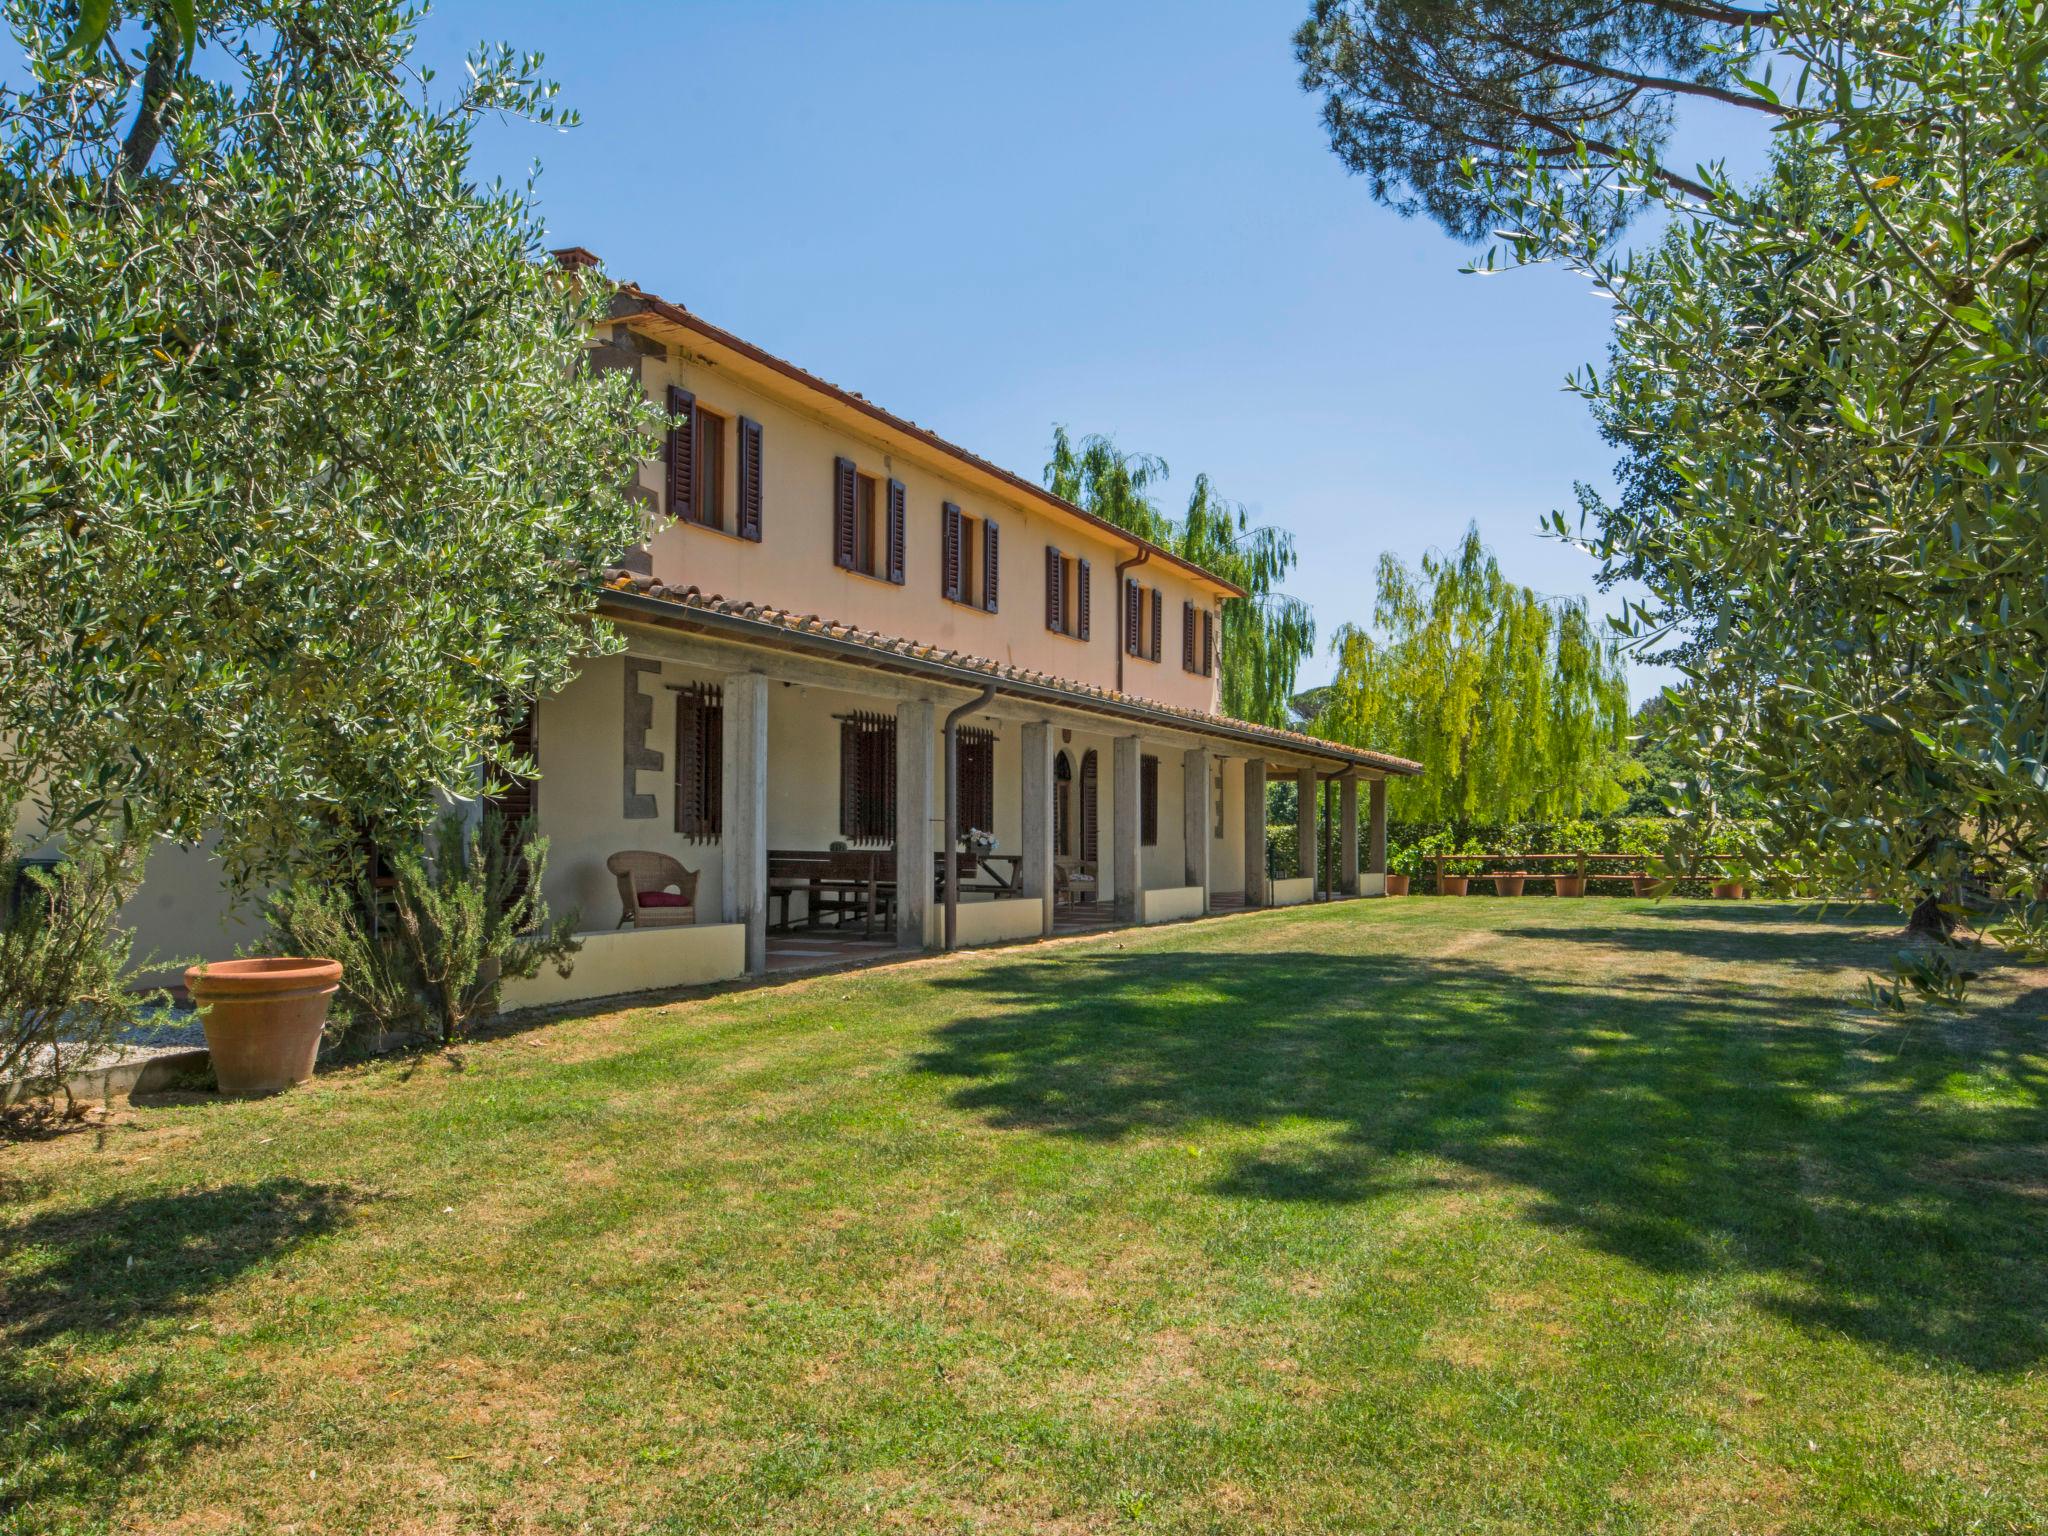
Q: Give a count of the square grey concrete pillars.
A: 9